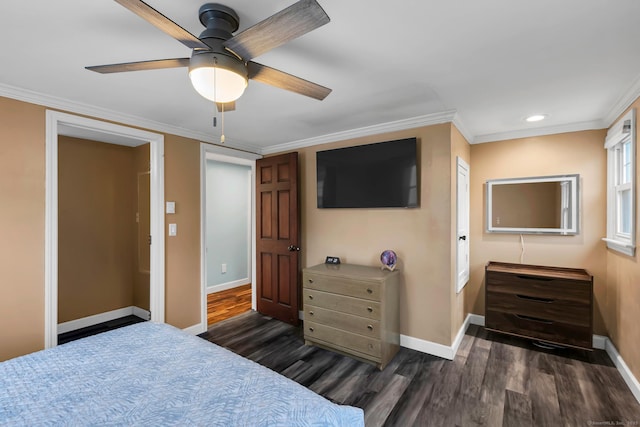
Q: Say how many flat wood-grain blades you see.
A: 5